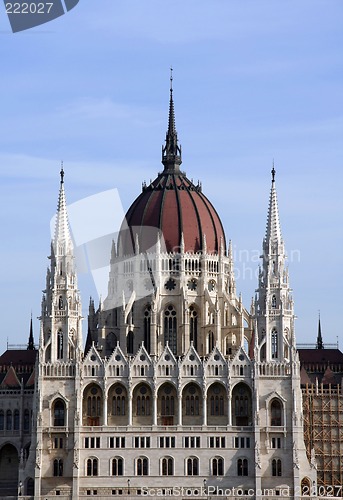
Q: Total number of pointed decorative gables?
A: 7